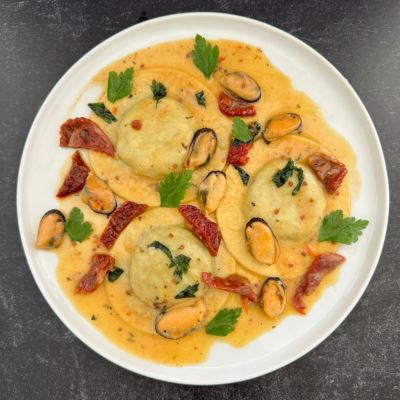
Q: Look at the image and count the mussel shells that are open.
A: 9